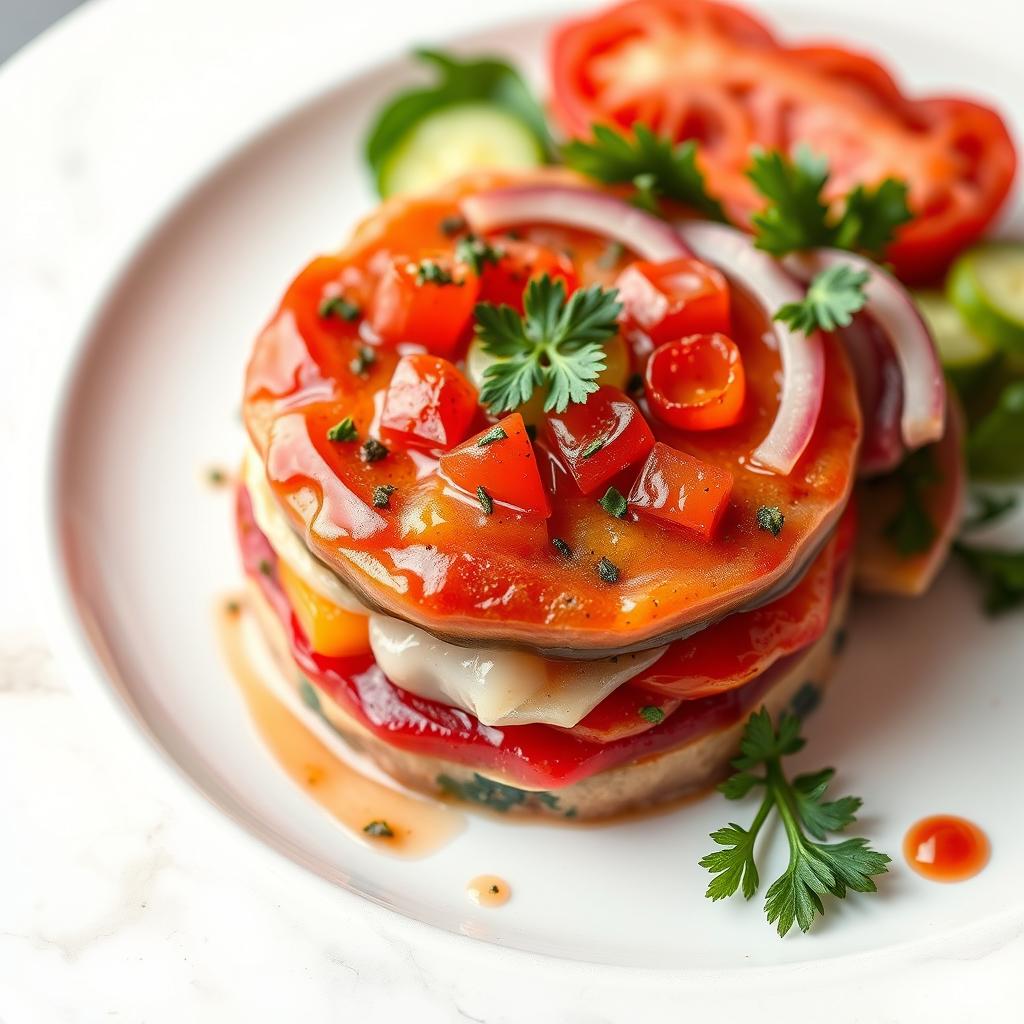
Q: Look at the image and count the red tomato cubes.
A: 8